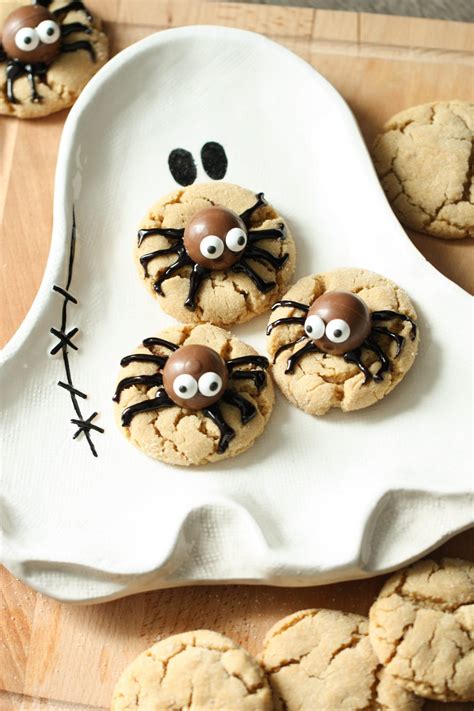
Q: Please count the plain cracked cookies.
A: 4